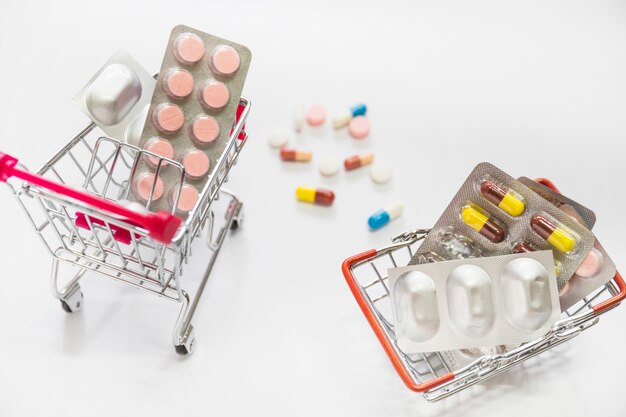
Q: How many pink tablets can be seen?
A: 14